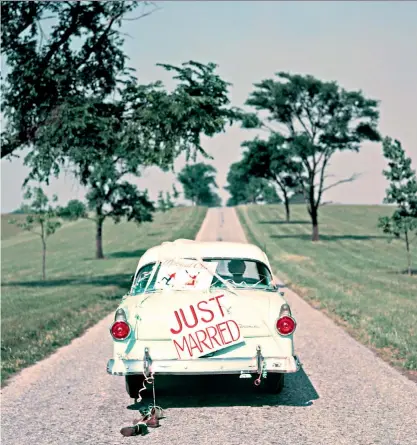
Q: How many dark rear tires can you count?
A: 2